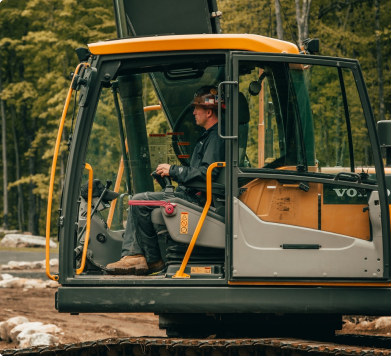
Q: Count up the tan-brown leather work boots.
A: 2